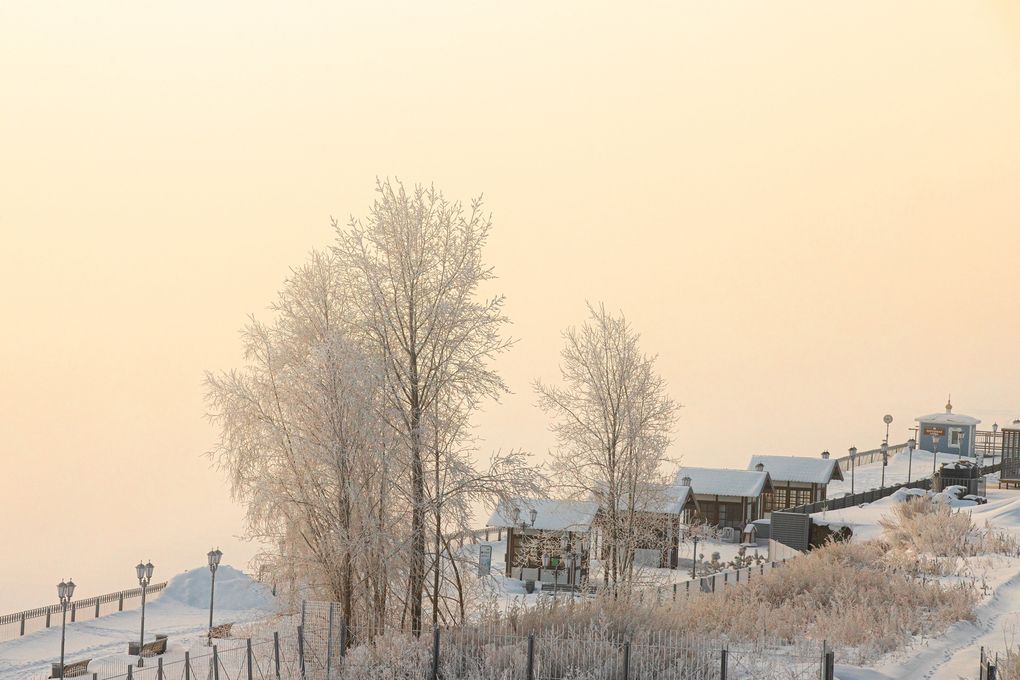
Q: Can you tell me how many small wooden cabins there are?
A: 4